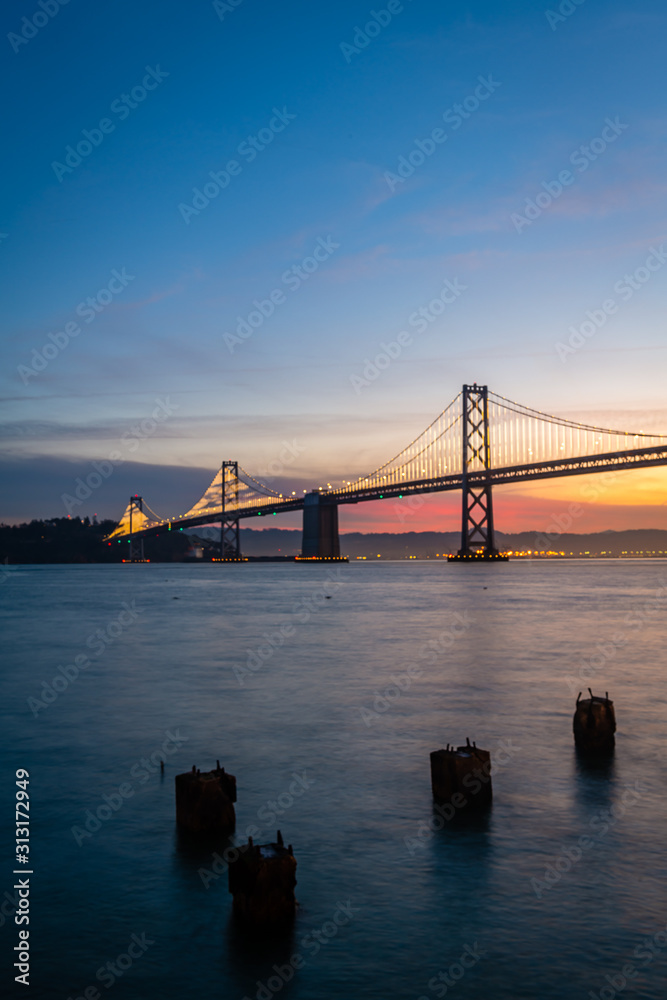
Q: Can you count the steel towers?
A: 3